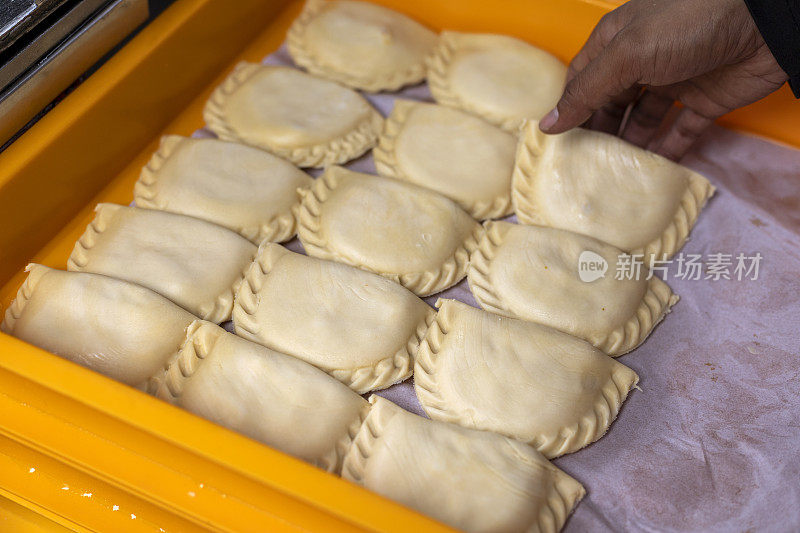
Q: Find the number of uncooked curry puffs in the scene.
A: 14